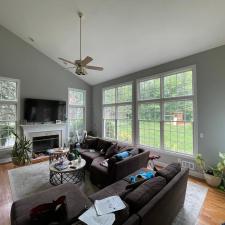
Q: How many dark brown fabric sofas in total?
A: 2